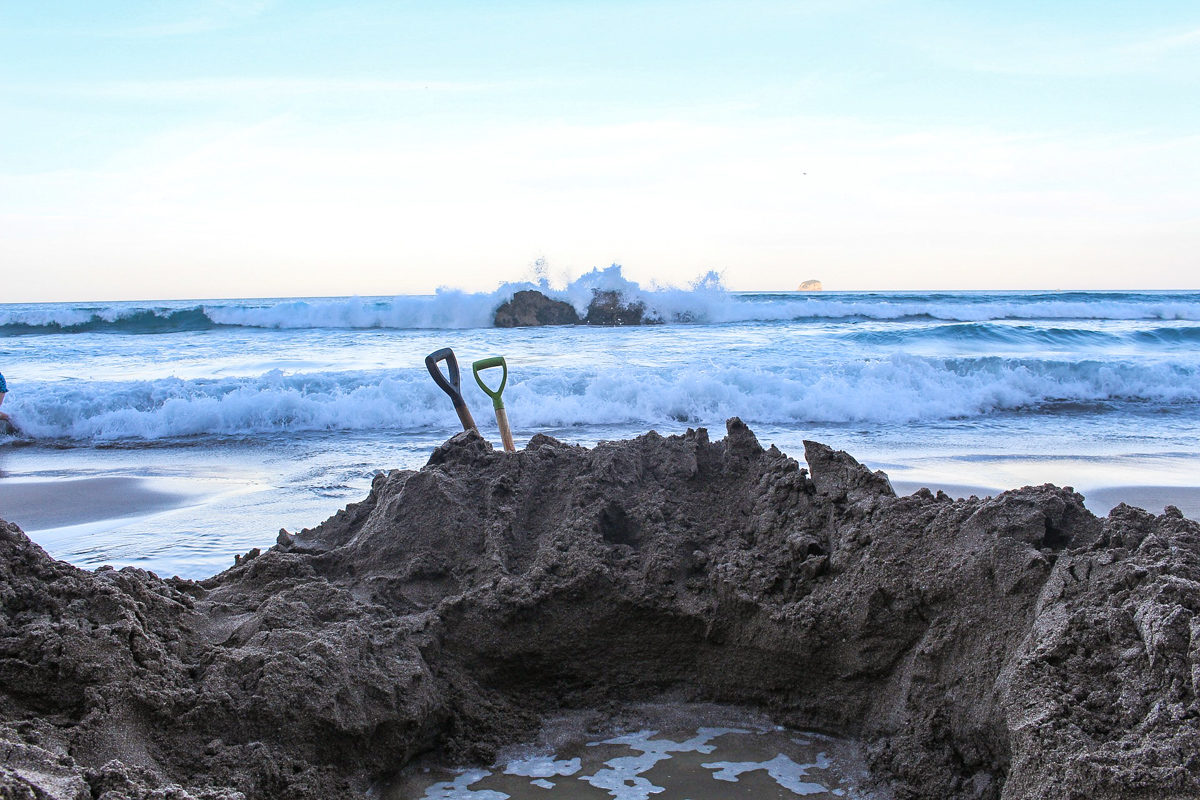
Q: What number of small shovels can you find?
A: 2